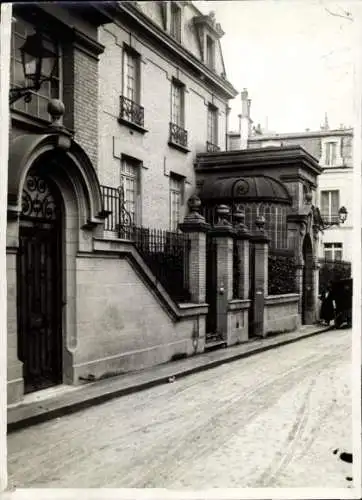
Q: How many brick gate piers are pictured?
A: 4